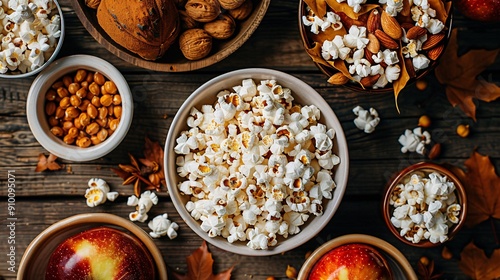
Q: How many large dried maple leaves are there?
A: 4